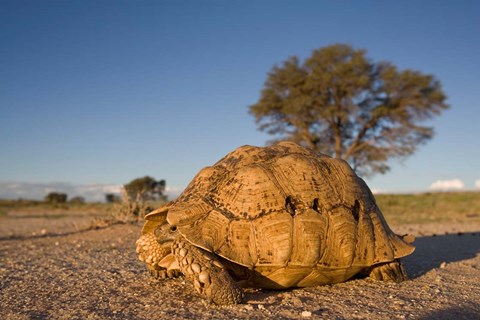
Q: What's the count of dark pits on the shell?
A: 3